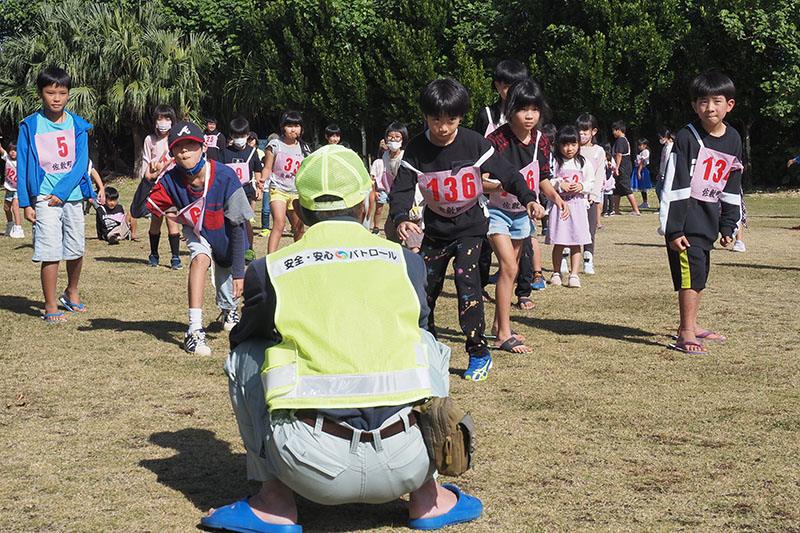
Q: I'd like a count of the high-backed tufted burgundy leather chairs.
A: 0